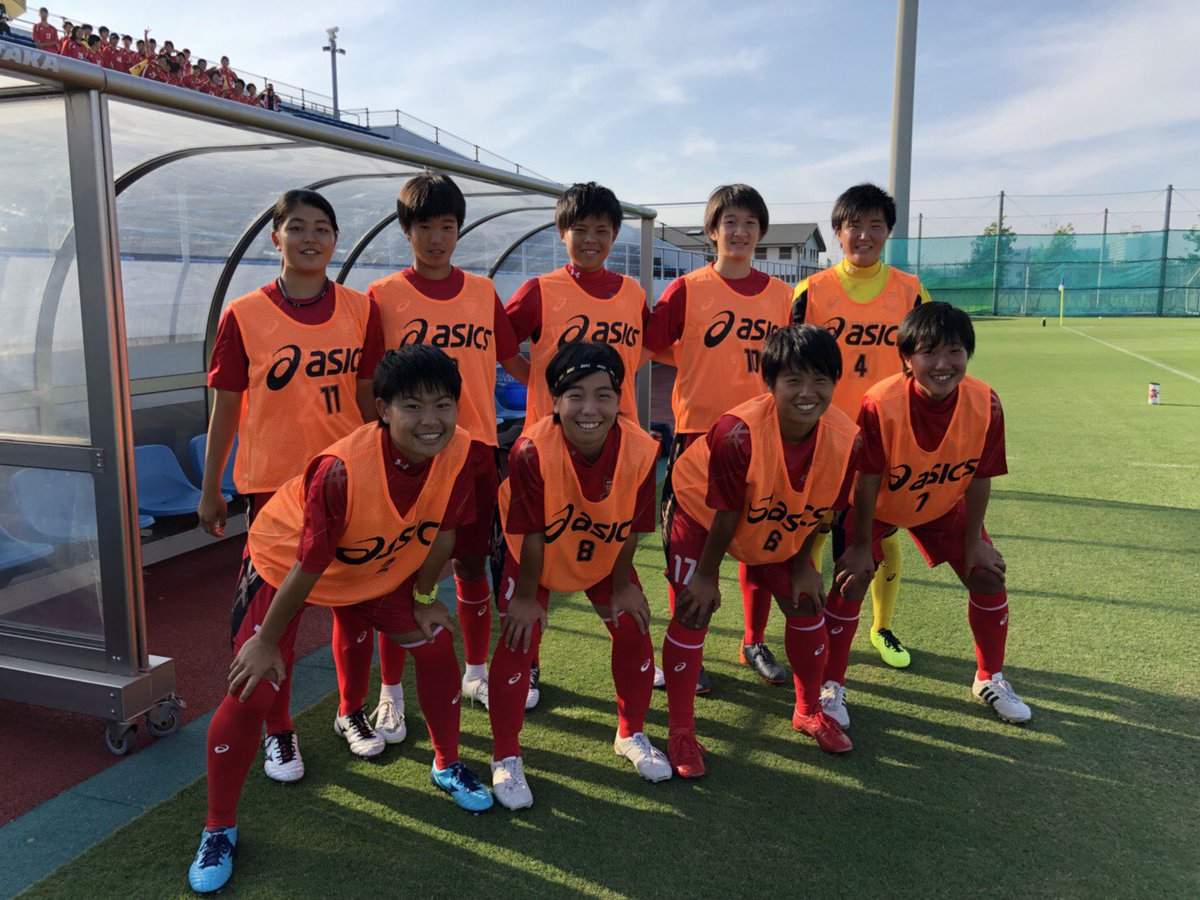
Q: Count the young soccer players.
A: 9